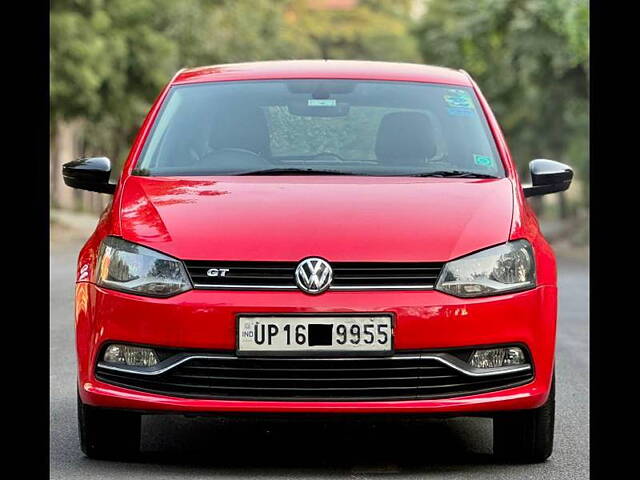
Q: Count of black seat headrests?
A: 2